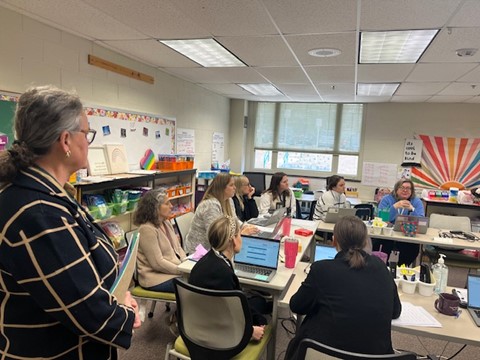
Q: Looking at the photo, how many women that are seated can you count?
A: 8